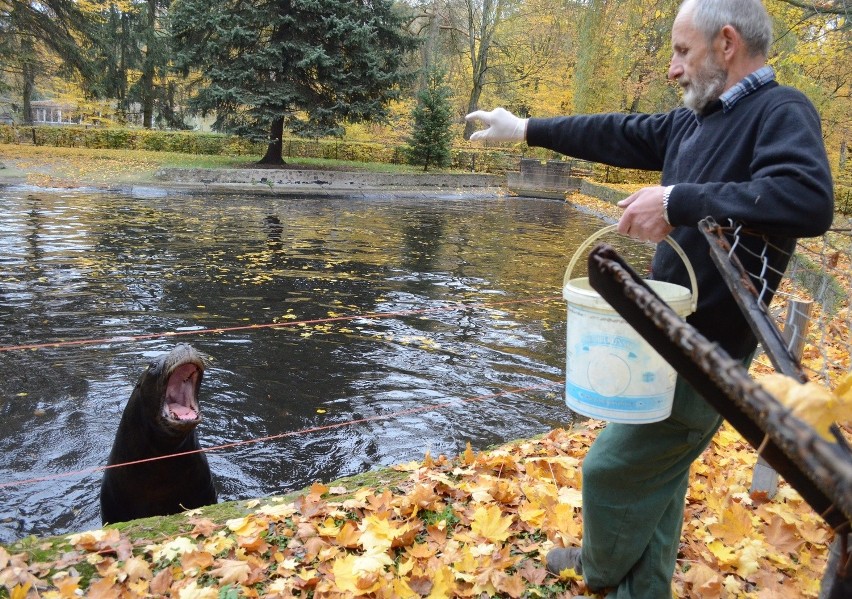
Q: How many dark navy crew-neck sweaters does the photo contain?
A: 1